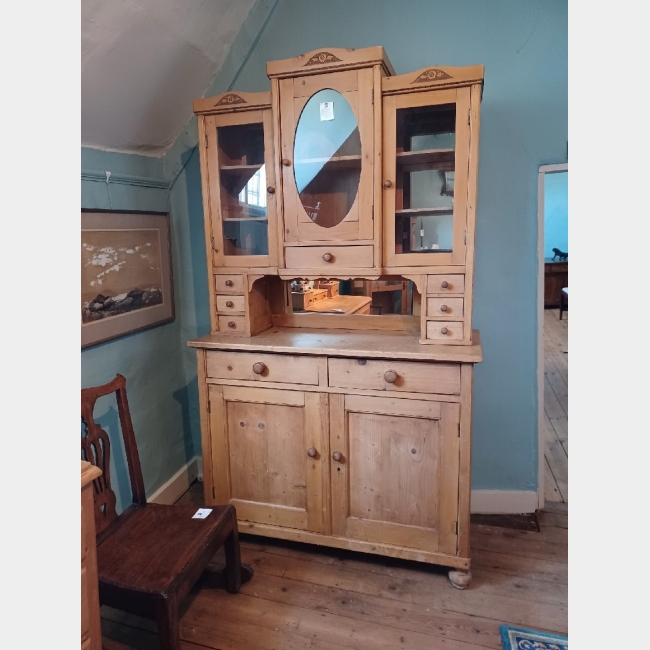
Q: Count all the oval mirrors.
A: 1